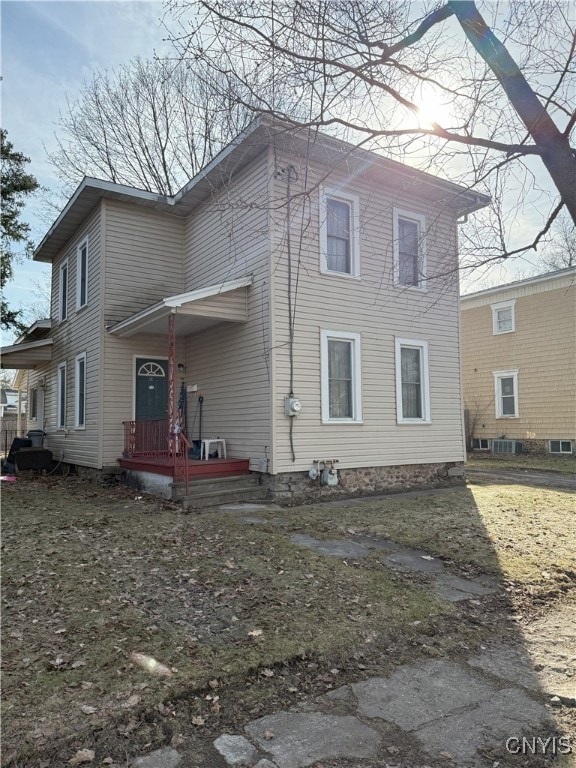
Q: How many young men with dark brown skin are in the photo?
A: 0